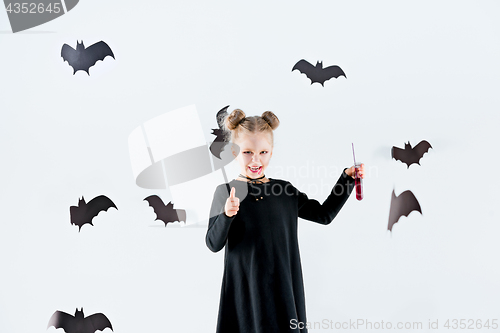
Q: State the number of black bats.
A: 8